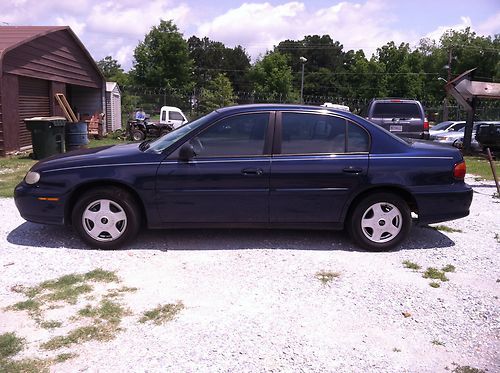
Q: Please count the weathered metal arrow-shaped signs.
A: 1